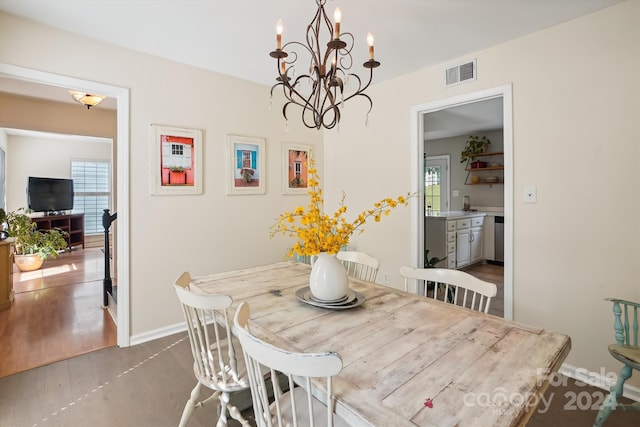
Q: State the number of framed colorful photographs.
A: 3